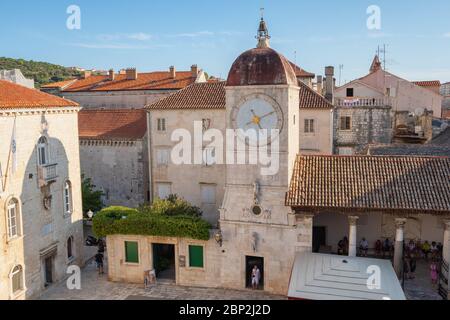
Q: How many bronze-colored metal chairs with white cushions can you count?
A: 0